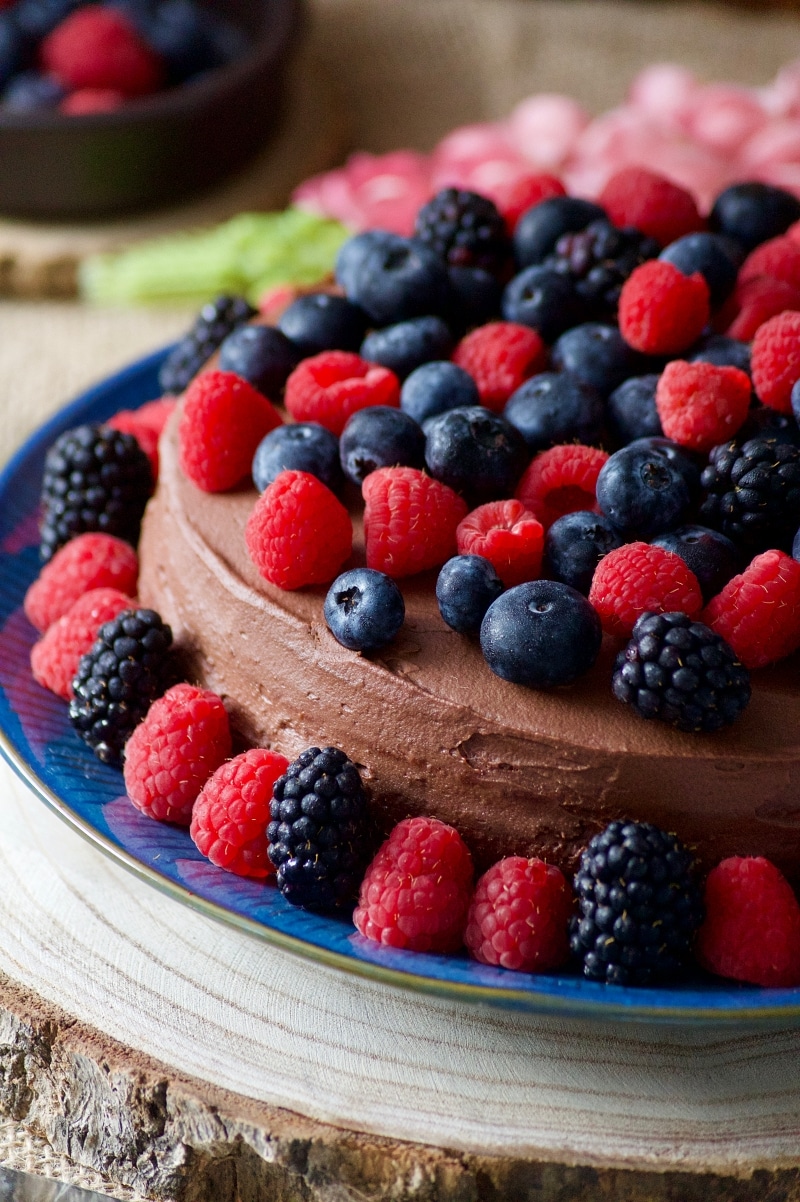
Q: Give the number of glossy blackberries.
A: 9